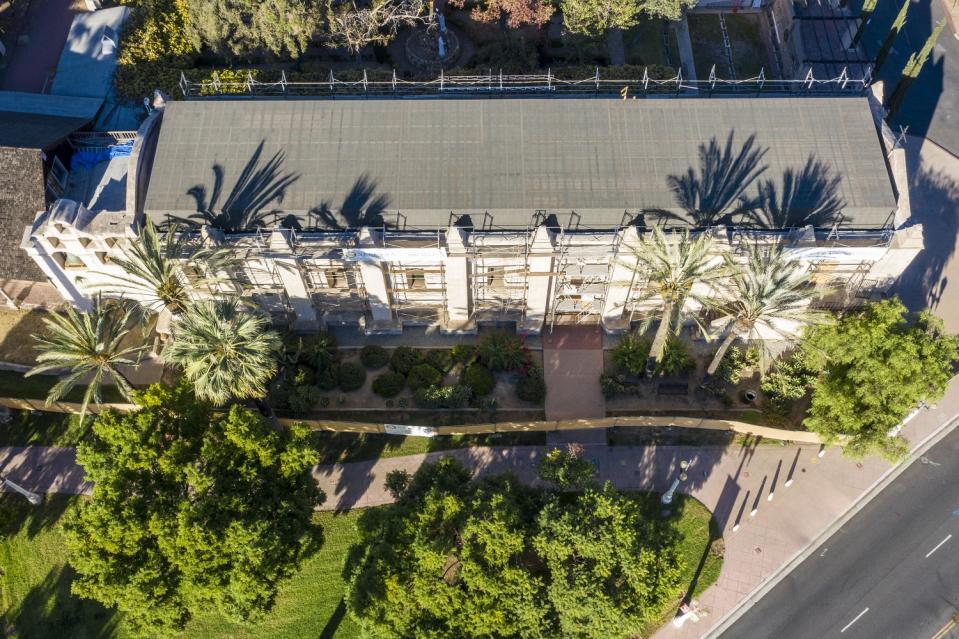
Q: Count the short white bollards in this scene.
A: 5